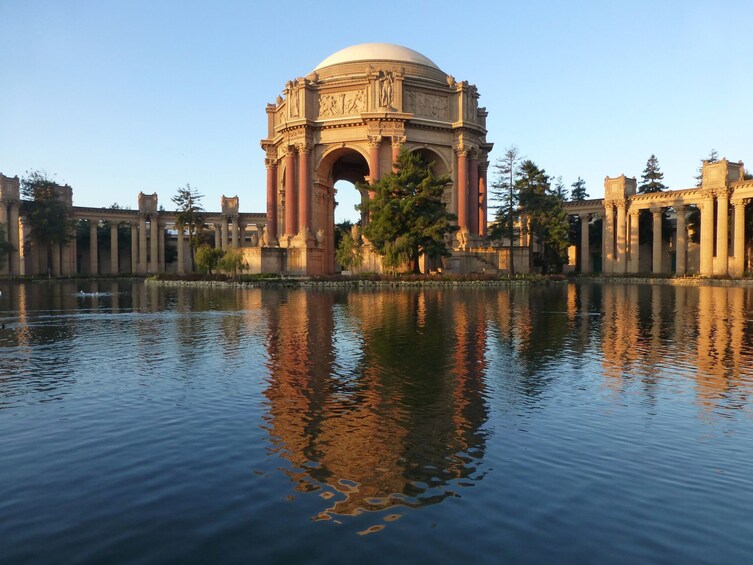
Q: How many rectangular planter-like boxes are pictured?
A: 6